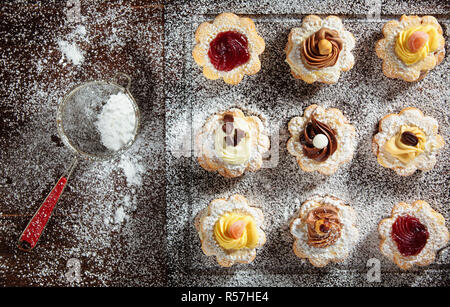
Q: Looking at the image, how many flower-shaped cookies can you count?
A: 9